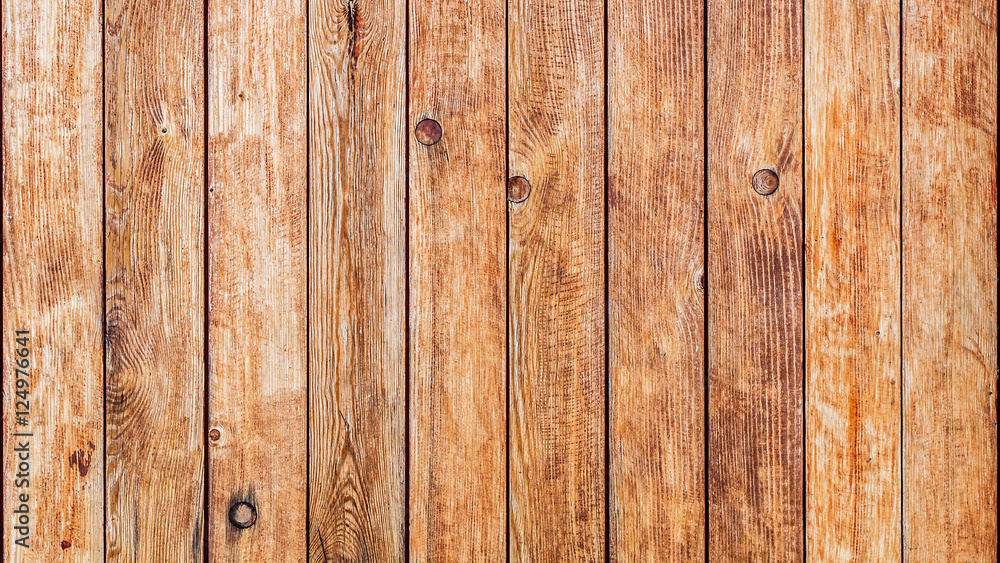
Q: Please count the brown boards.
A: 10